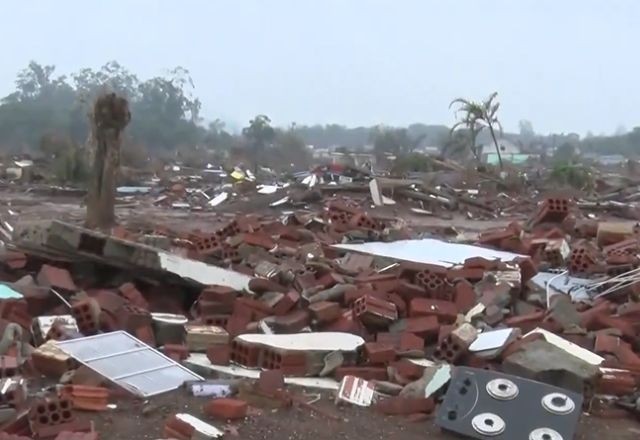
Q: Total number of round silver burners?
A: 4